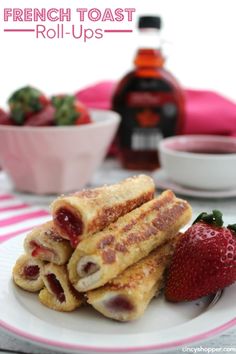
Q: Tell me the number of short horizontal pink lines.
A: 2